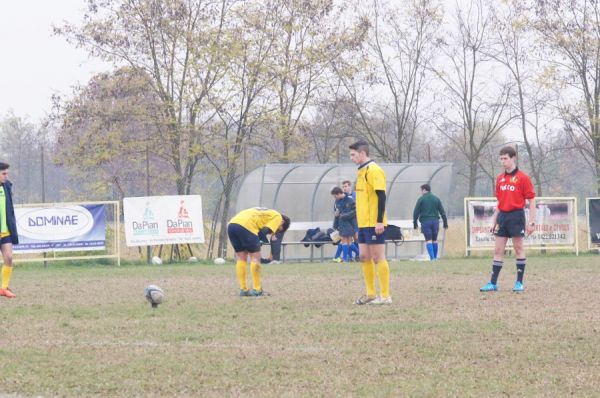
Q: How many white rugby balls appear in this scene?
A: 3